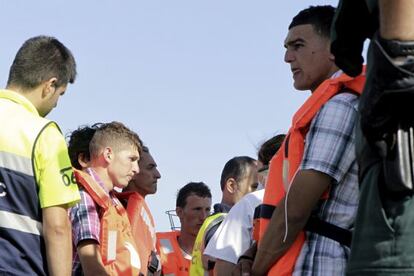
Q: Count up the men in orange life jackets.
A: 4